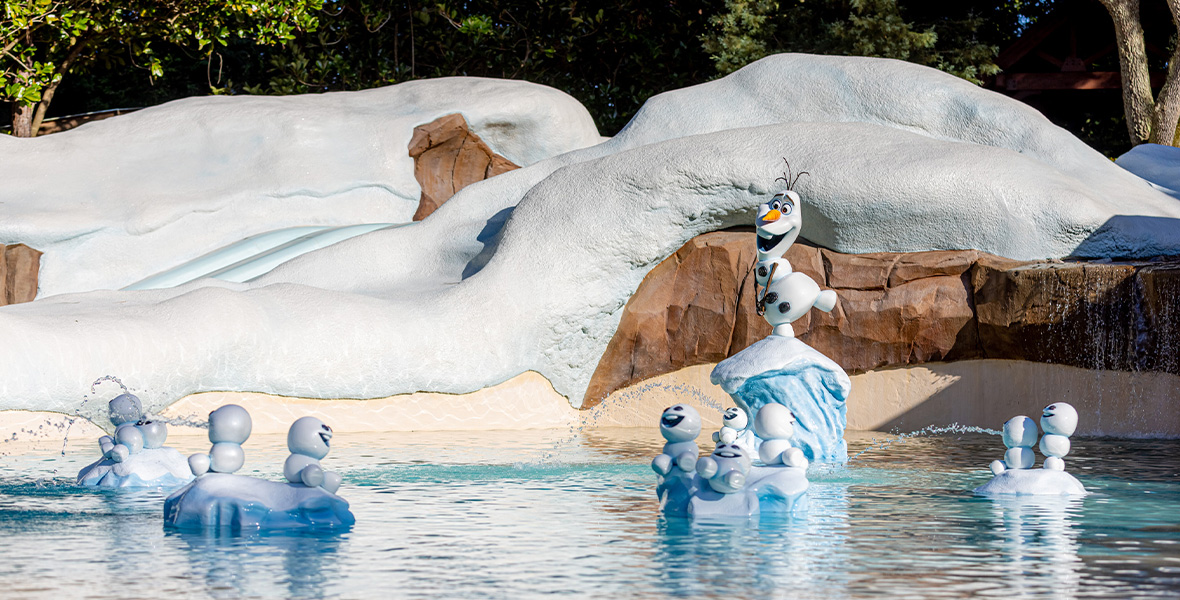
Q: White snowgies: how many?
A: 10